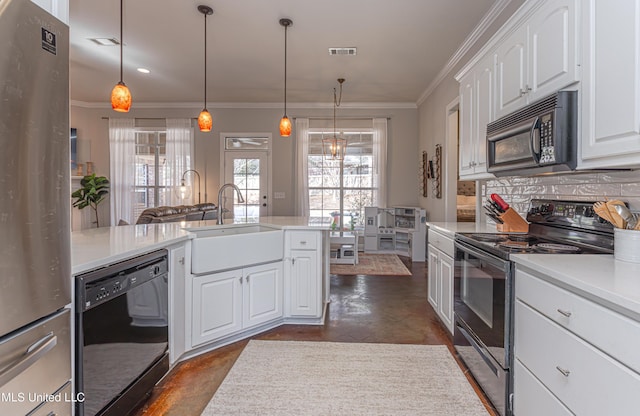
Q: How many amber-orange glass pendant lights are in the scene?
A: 3